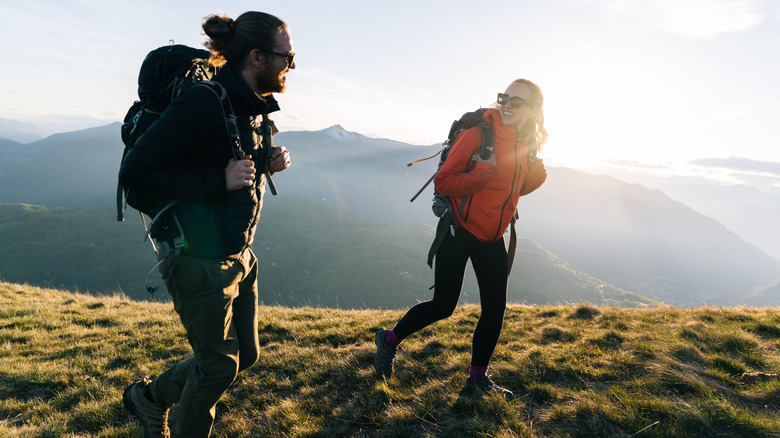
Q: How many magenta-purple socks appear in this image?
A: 2